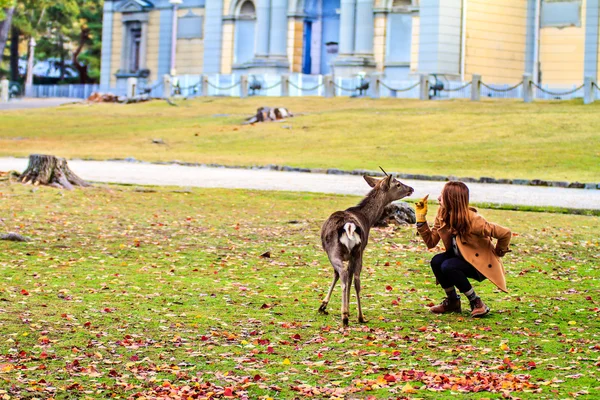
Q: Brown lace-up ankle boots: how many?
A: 2